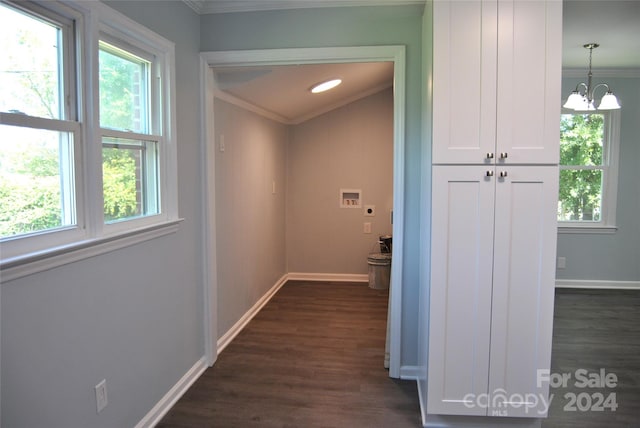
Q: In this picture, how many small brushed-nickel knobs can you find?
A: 4